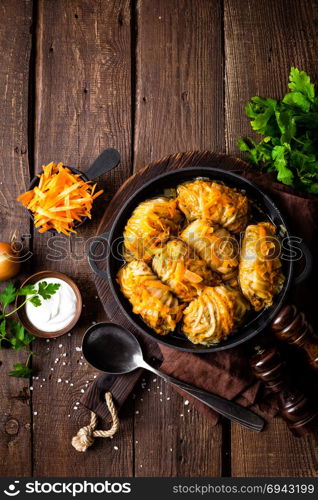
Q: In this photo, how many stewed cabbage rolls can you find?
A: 7